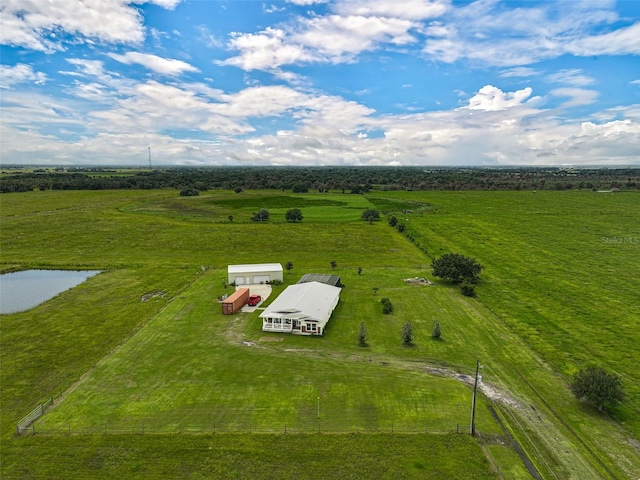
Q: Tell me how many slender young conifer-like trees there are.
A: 3